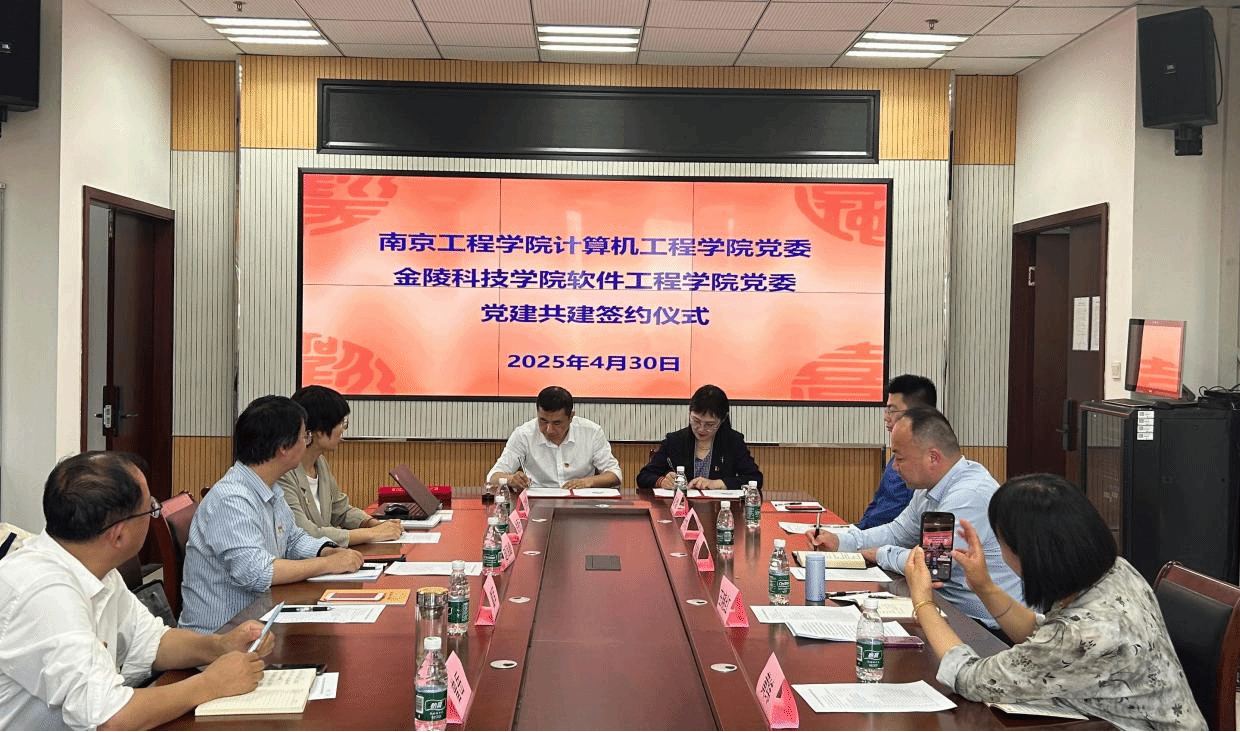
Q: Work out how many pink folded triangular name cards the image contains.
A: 10